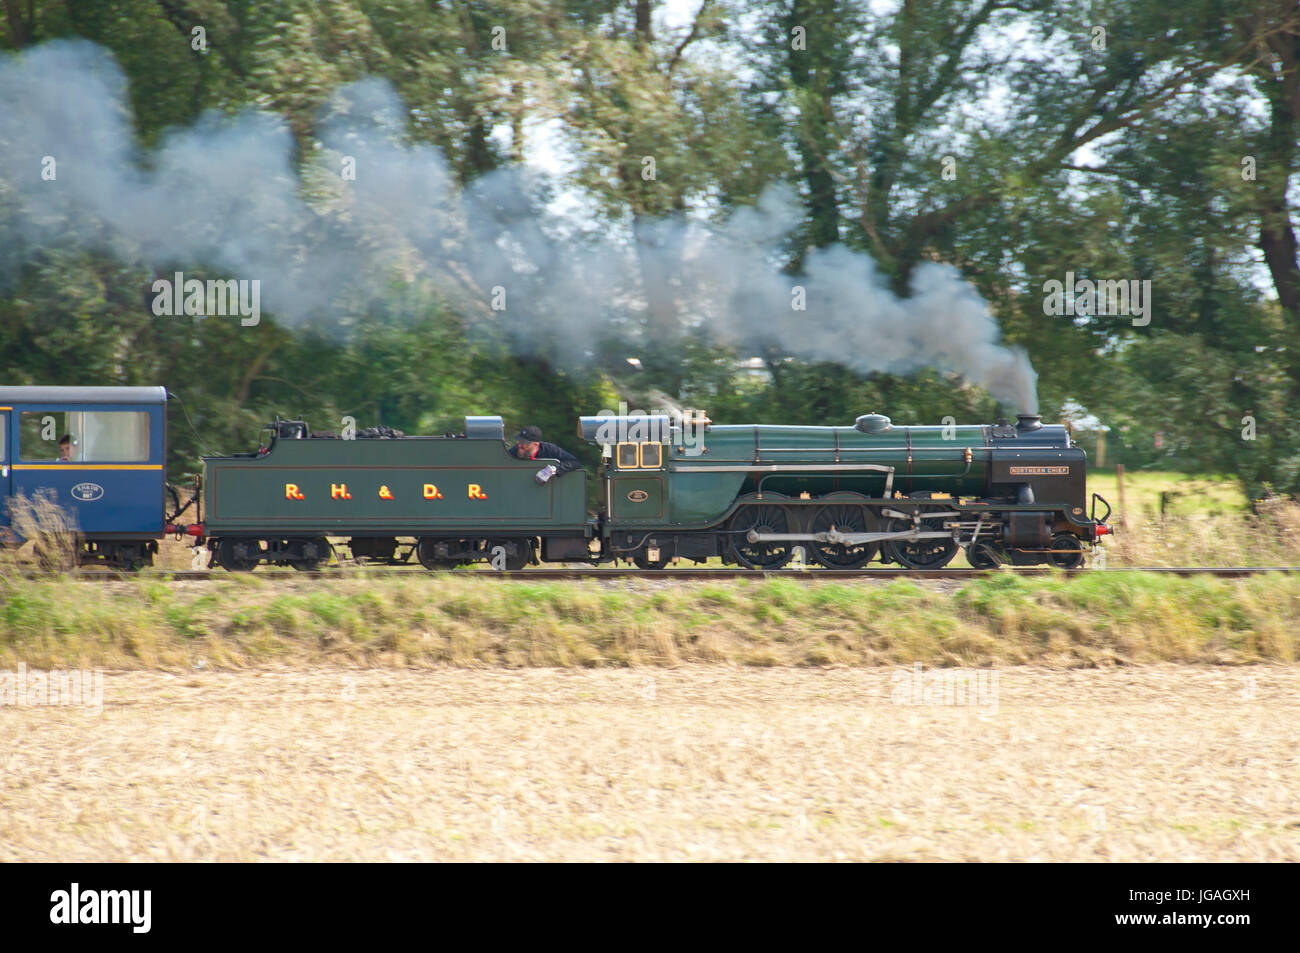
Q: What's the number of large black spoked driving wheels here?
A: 3